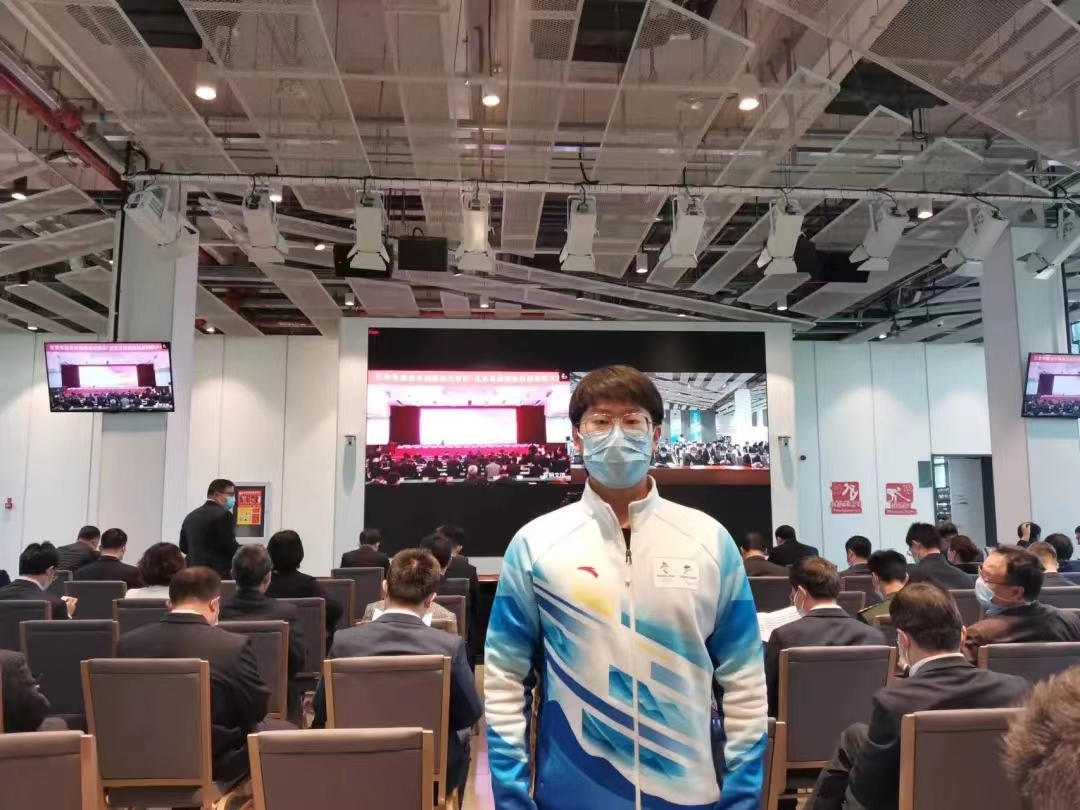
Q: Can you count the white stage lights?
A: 10